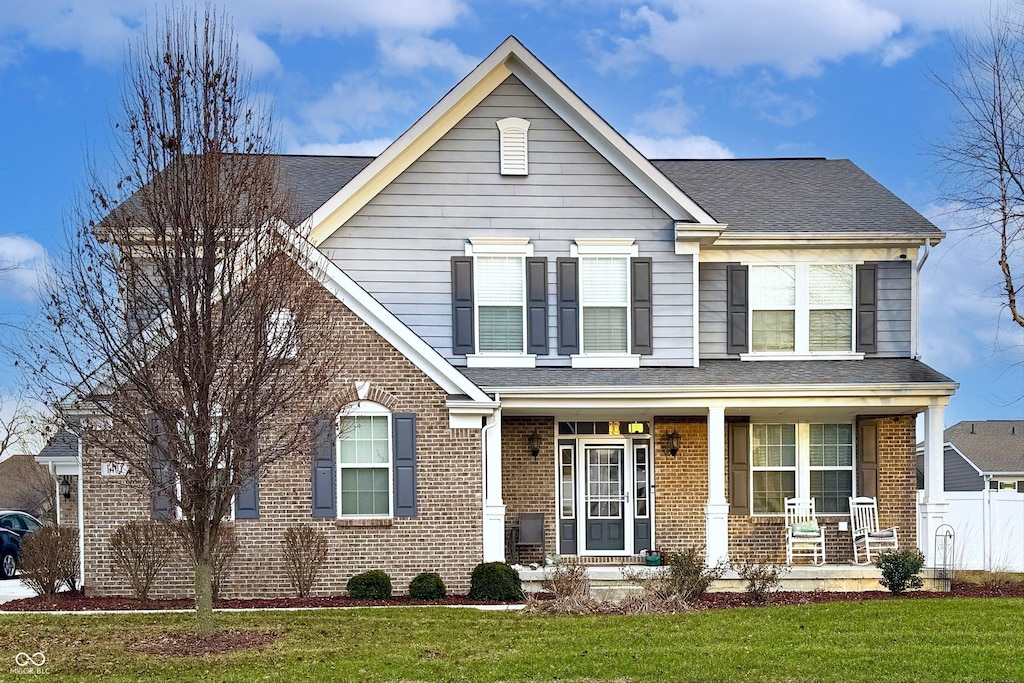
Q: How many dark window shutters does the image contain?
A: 12